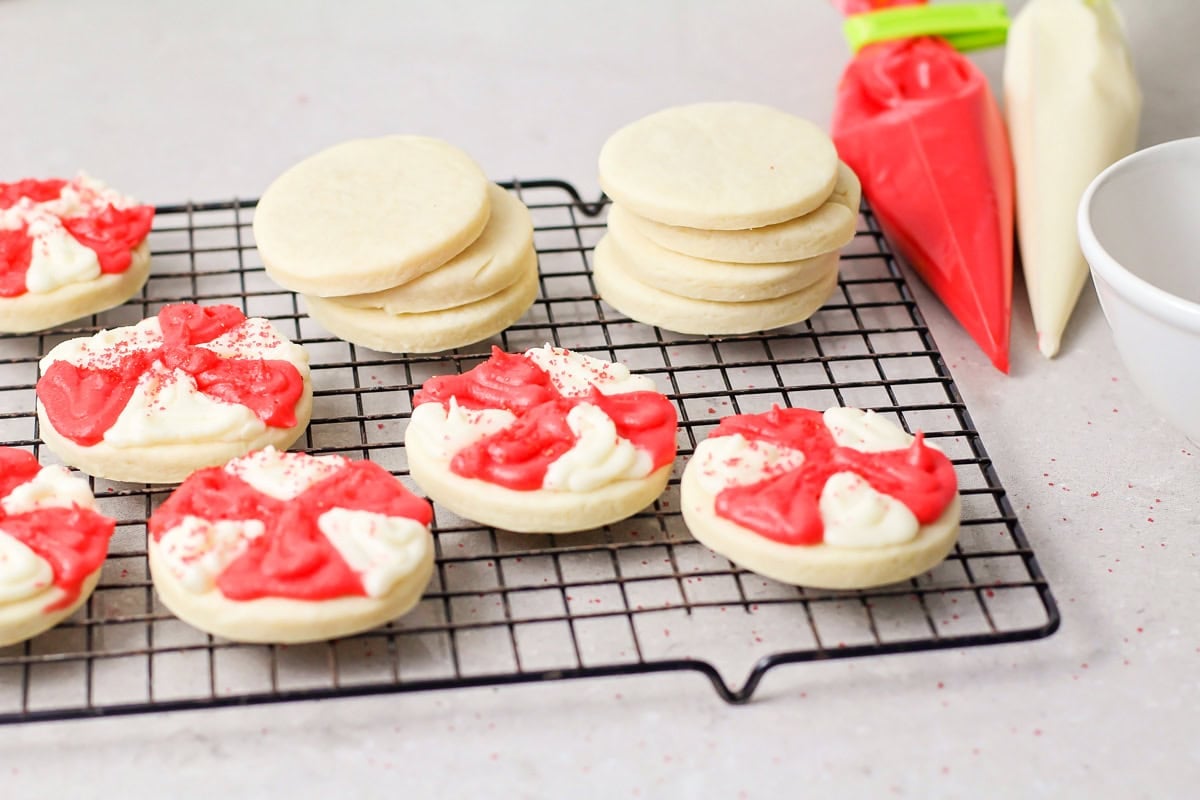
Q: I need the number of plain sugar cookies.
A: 7